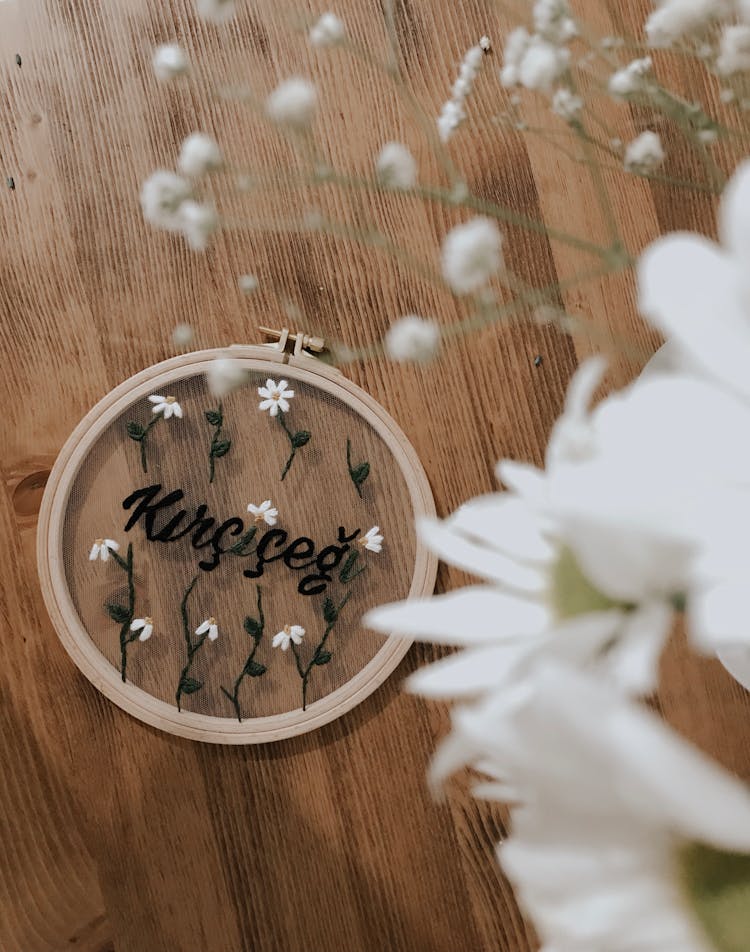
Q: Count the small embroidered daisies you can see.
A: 8